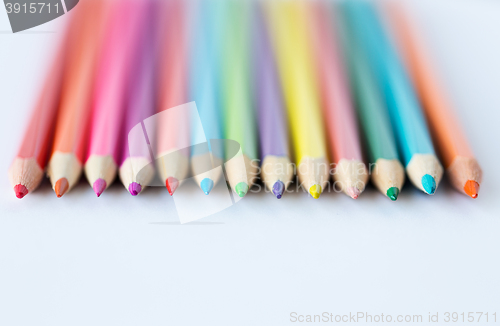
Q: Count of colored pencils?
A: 13